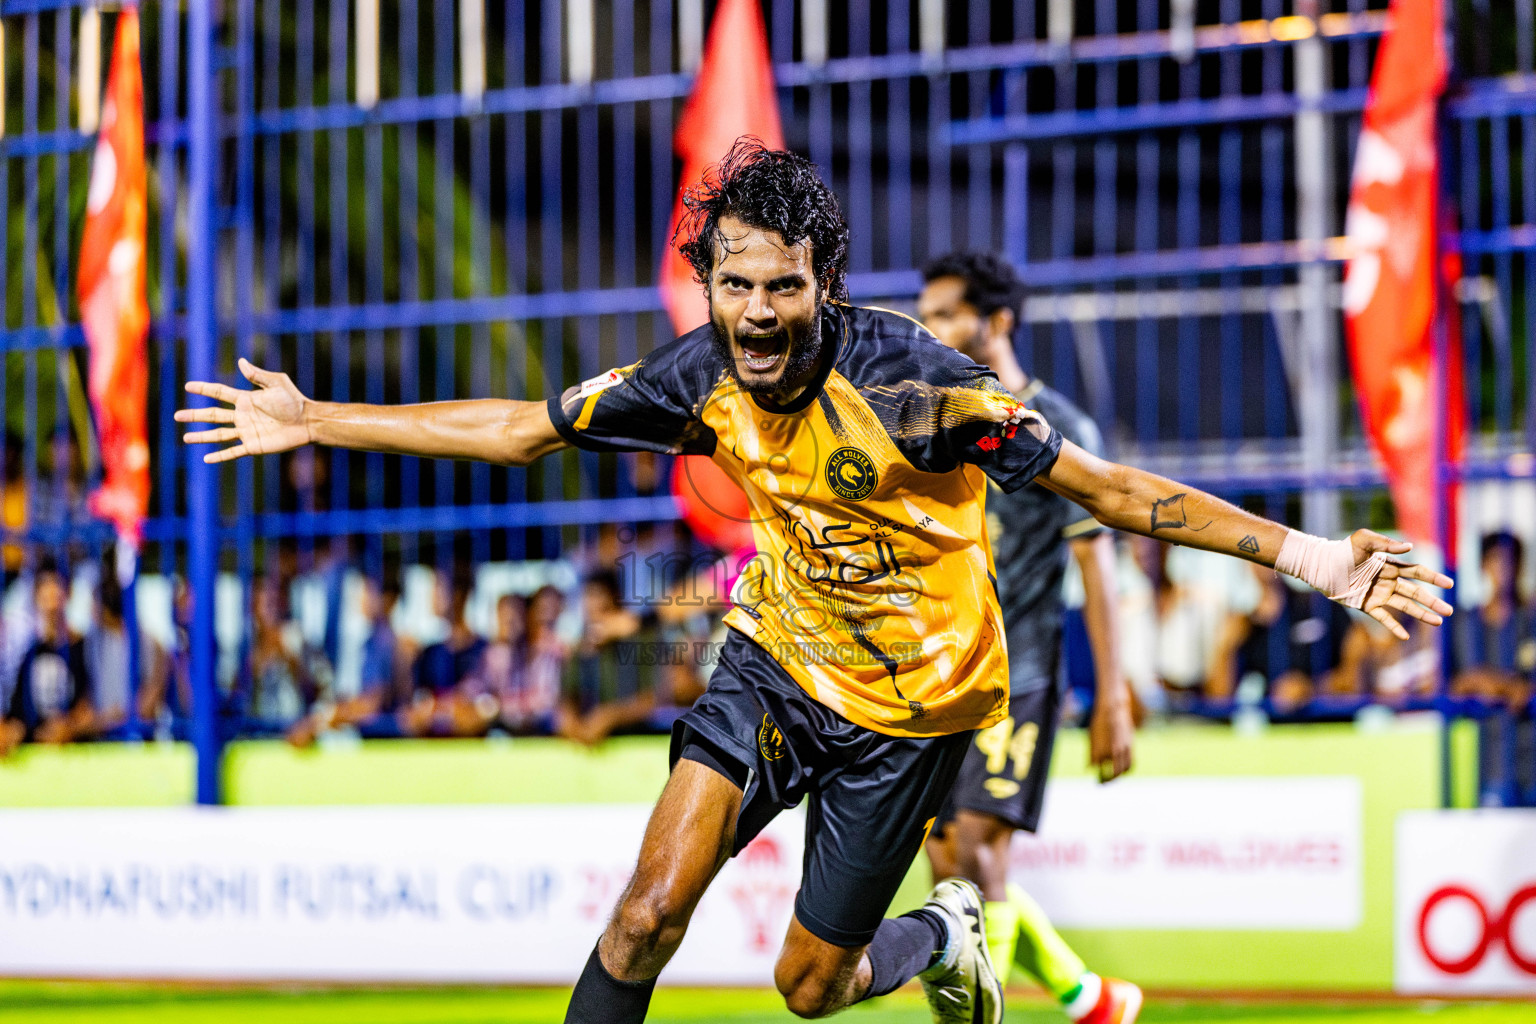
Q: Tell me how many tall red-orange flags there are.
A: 3